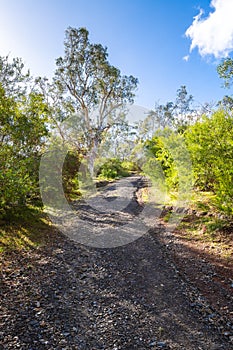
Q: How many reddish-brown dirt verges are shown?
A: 1